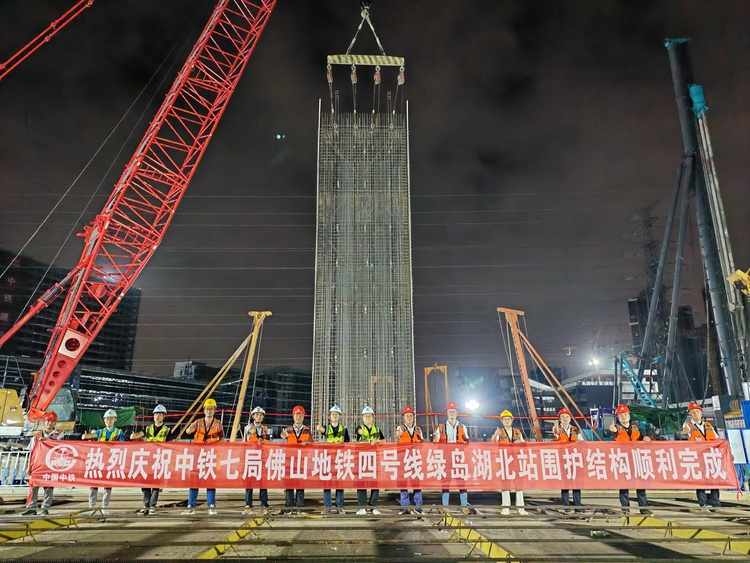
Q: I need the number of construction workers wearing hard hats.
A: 14